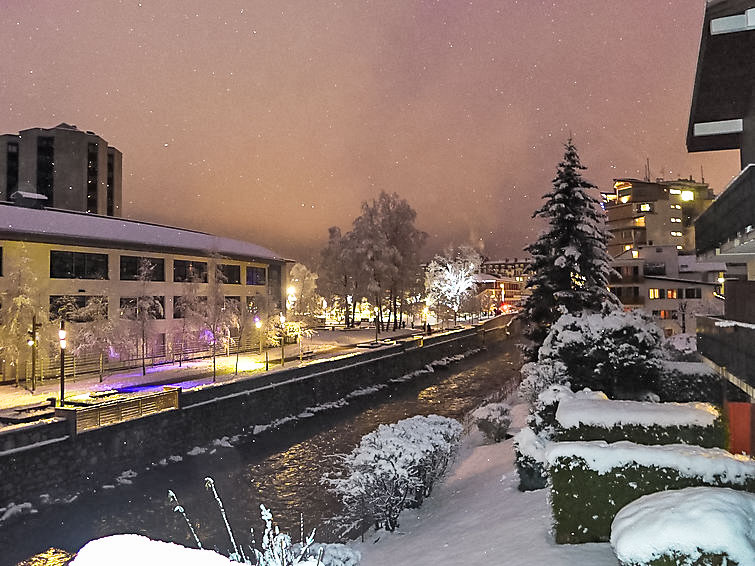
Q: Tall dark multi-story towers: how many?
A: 1